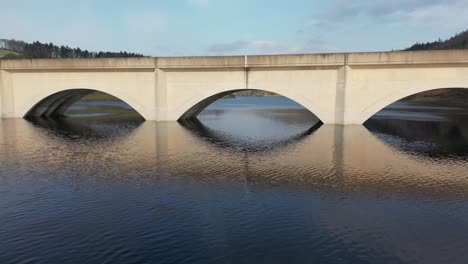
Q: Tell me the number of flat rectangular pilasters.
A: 3